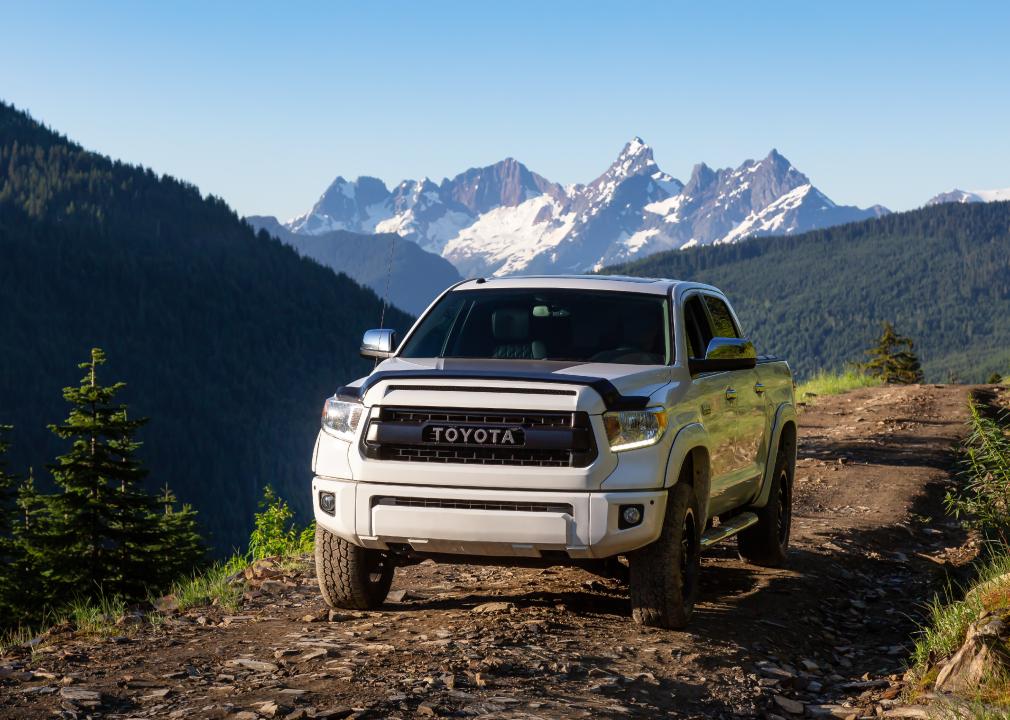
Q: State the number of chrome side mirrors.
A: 2